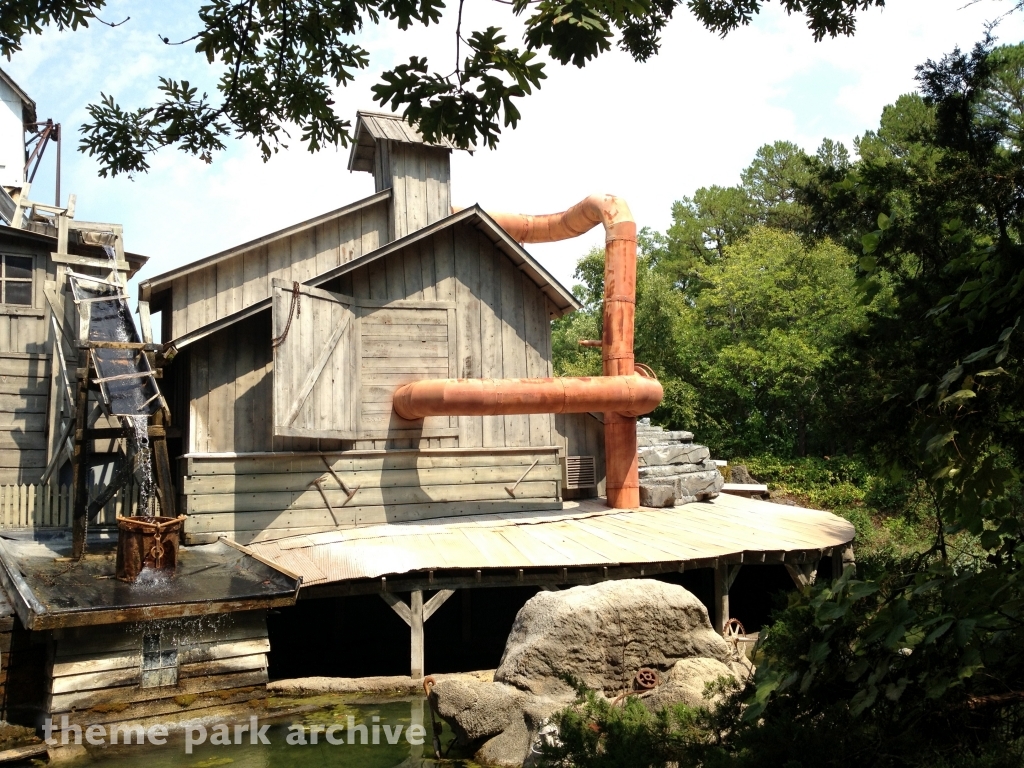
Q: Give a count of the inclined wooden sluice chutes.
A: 1